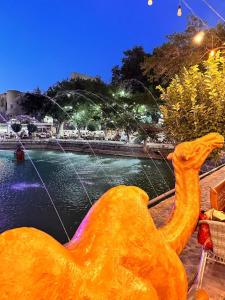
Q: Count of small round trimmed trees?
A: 2